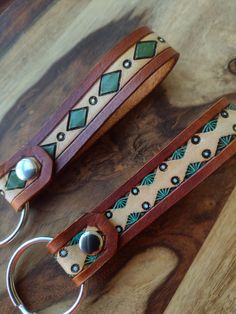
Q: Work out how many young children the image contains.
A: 0